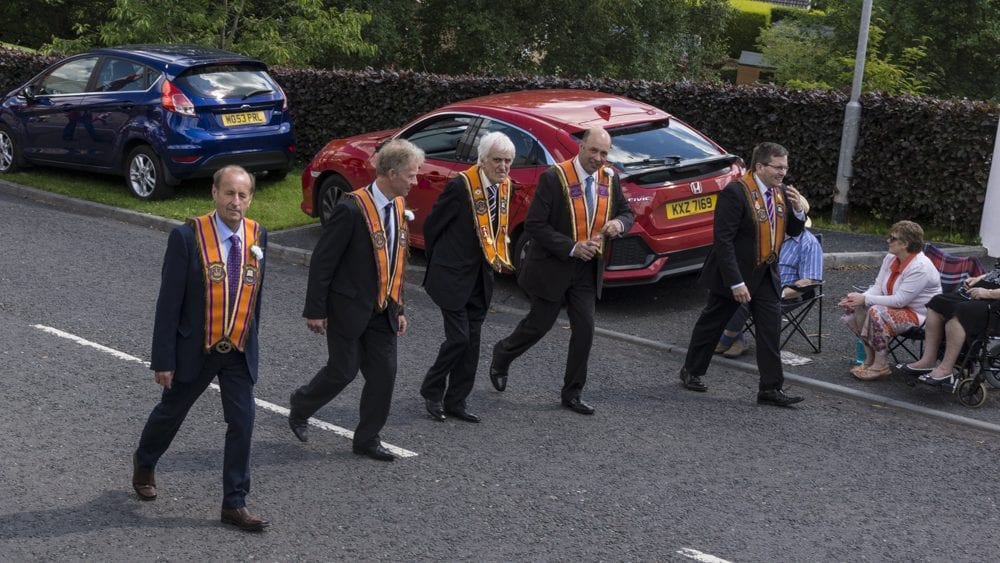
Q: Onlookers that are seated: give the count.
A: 3